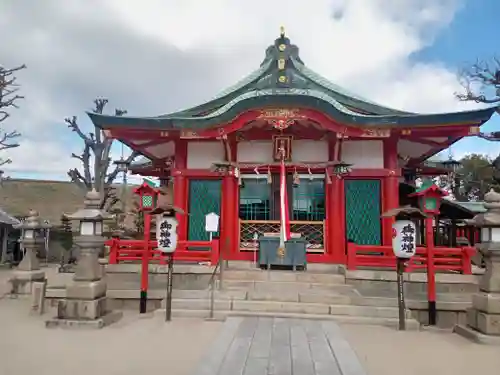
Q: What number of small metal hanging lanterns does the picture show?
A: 4